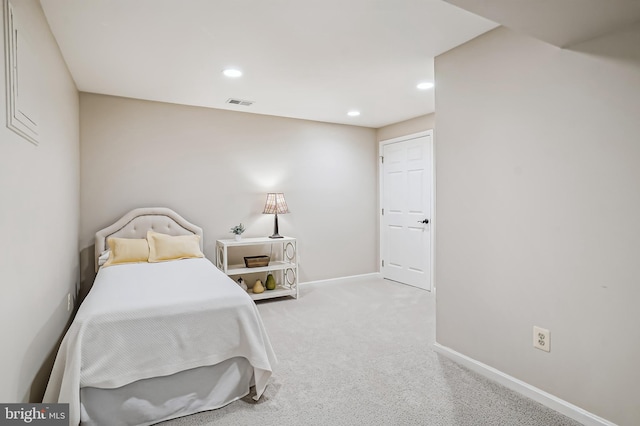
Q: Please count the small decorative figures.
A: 3